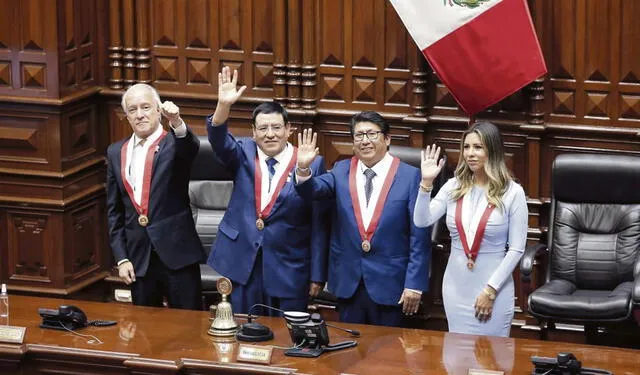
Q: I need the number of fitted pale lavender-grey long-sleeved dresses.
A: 1